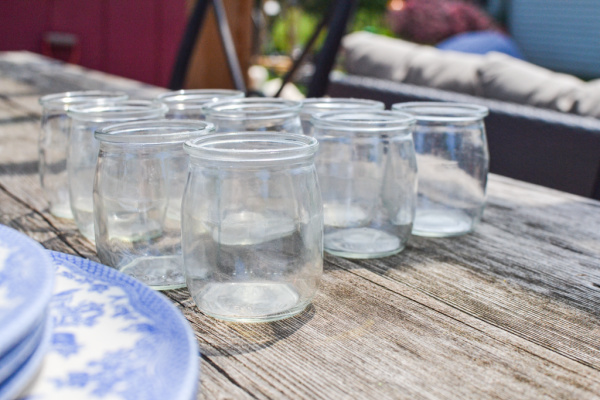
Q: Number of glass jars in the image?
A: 9